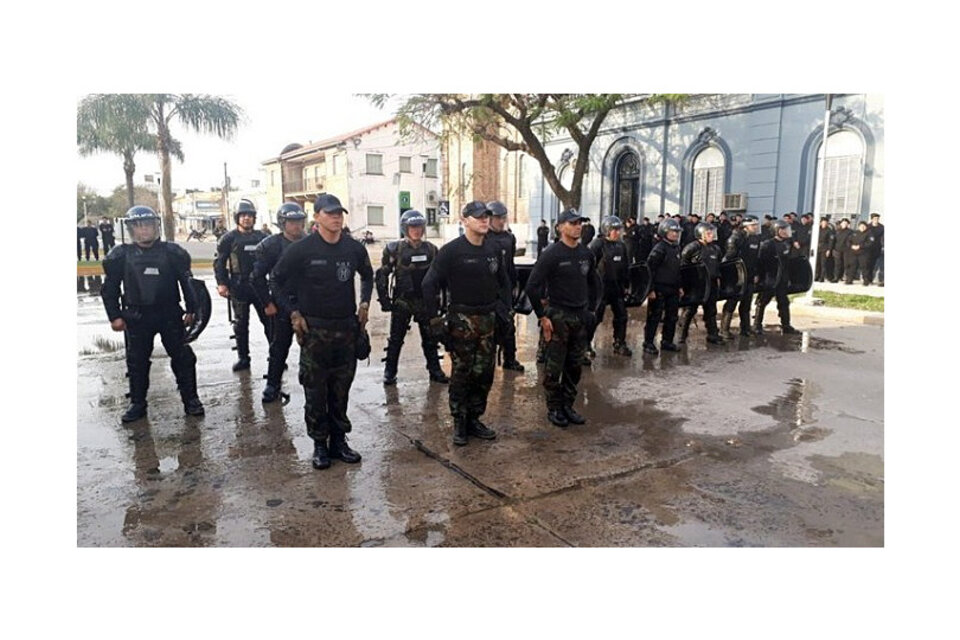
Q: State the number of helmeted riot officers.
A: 10